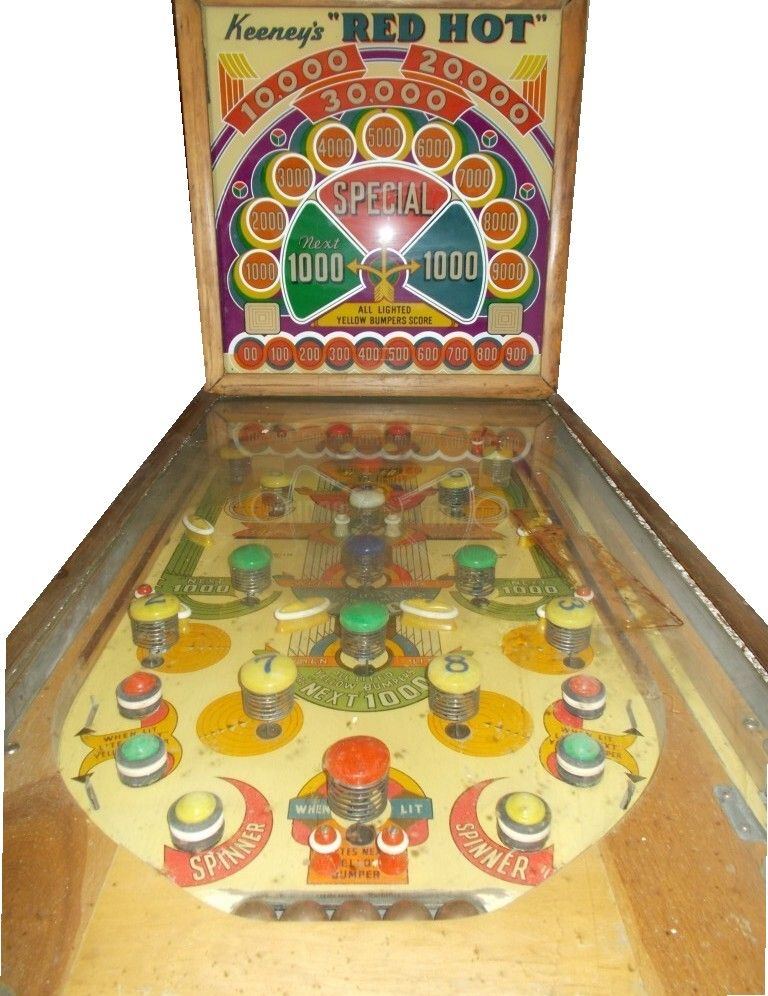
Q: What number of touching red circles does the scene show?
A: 10